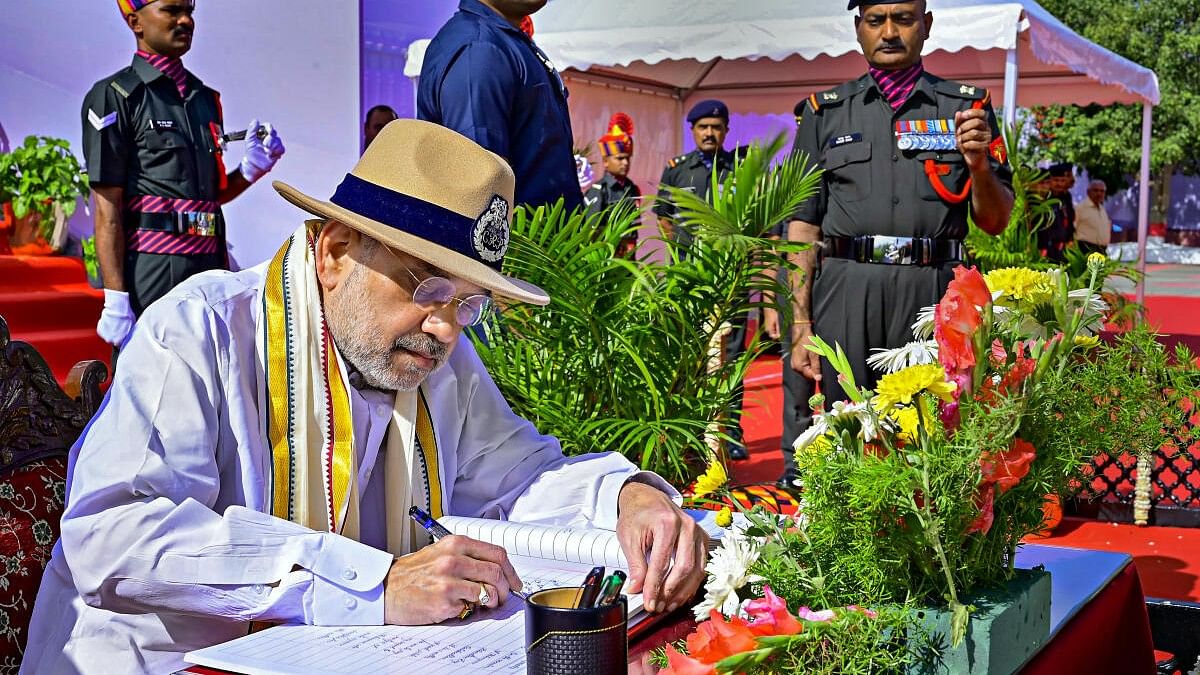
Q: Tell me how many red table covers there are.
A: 1